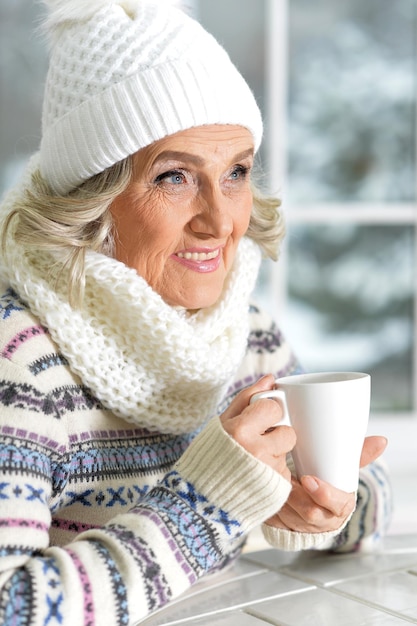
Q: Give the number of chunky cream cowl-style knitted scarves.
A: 1